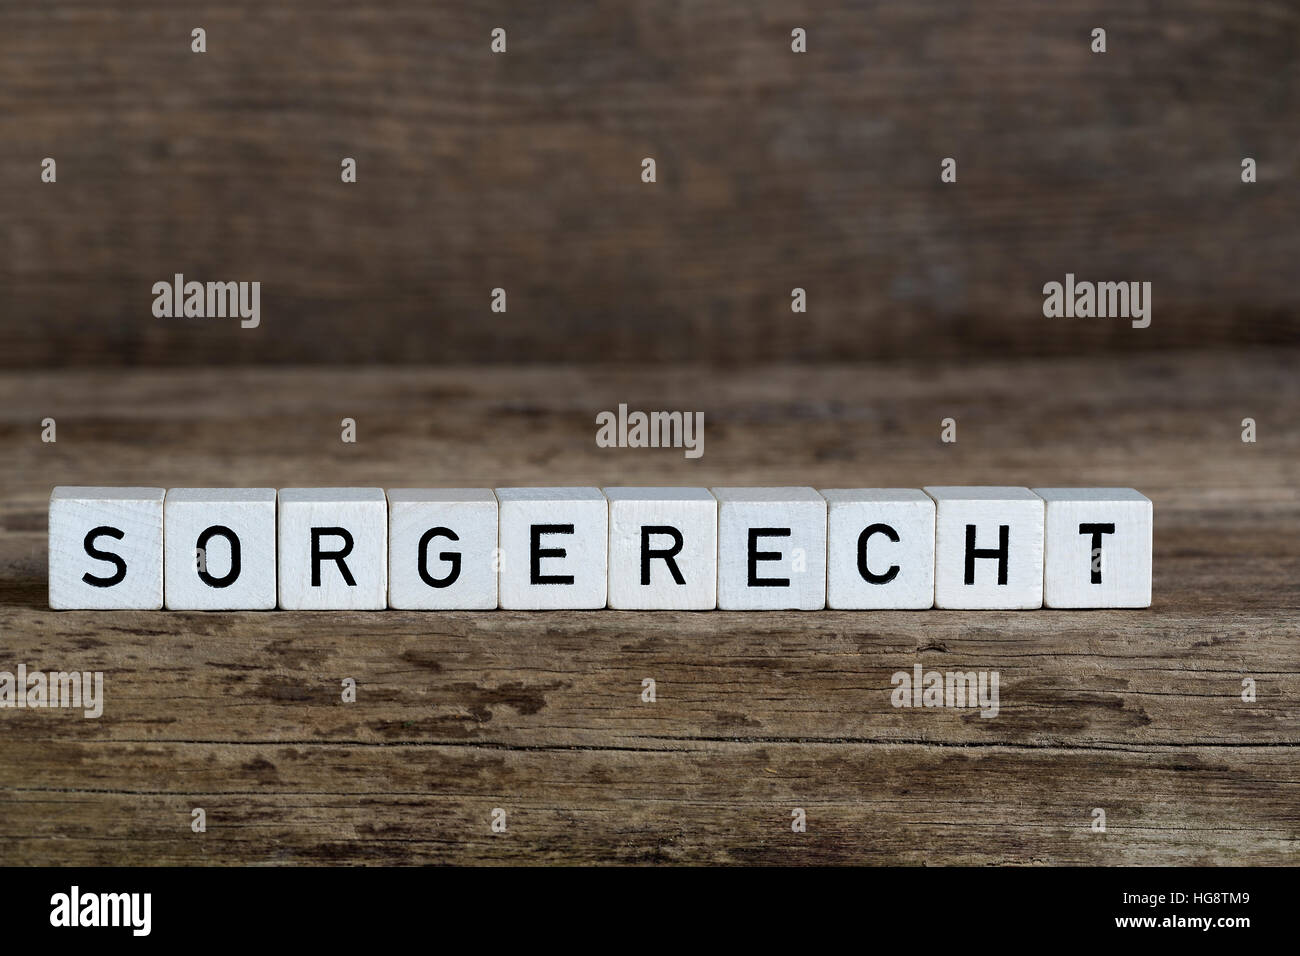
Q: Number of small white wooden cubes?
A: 10